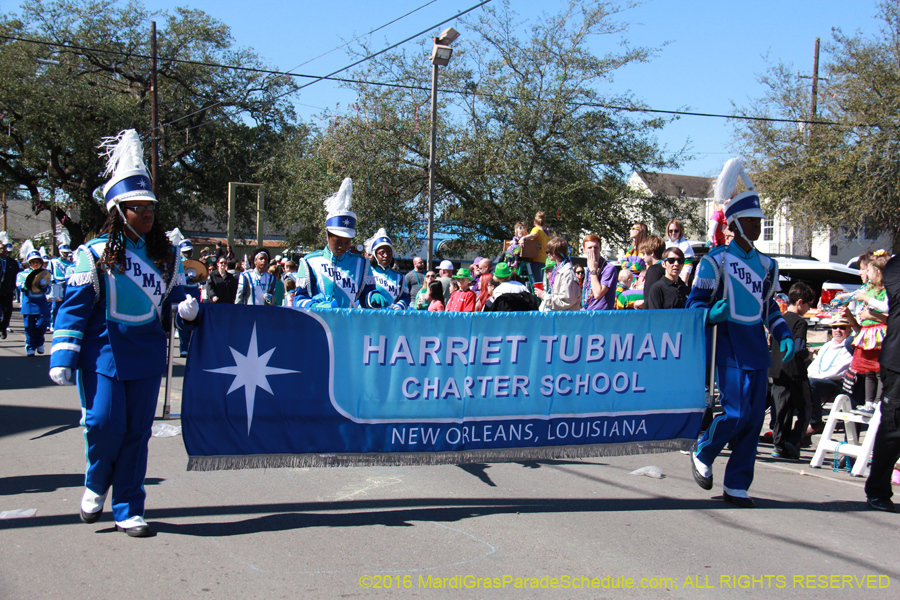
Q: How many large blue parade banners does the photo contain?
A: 1